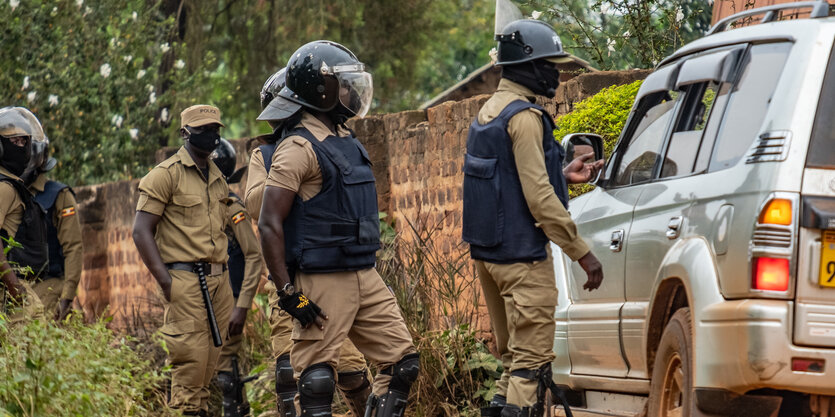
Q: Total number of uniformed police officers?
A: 7